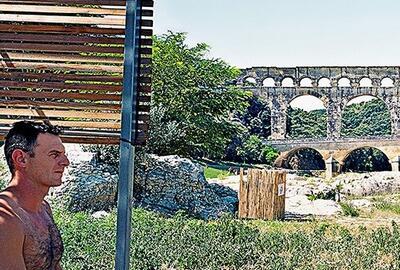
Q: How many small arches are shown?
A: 8